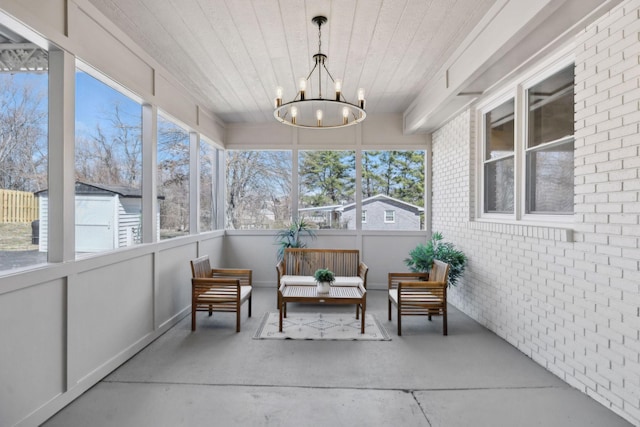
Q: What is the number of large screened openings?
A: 7